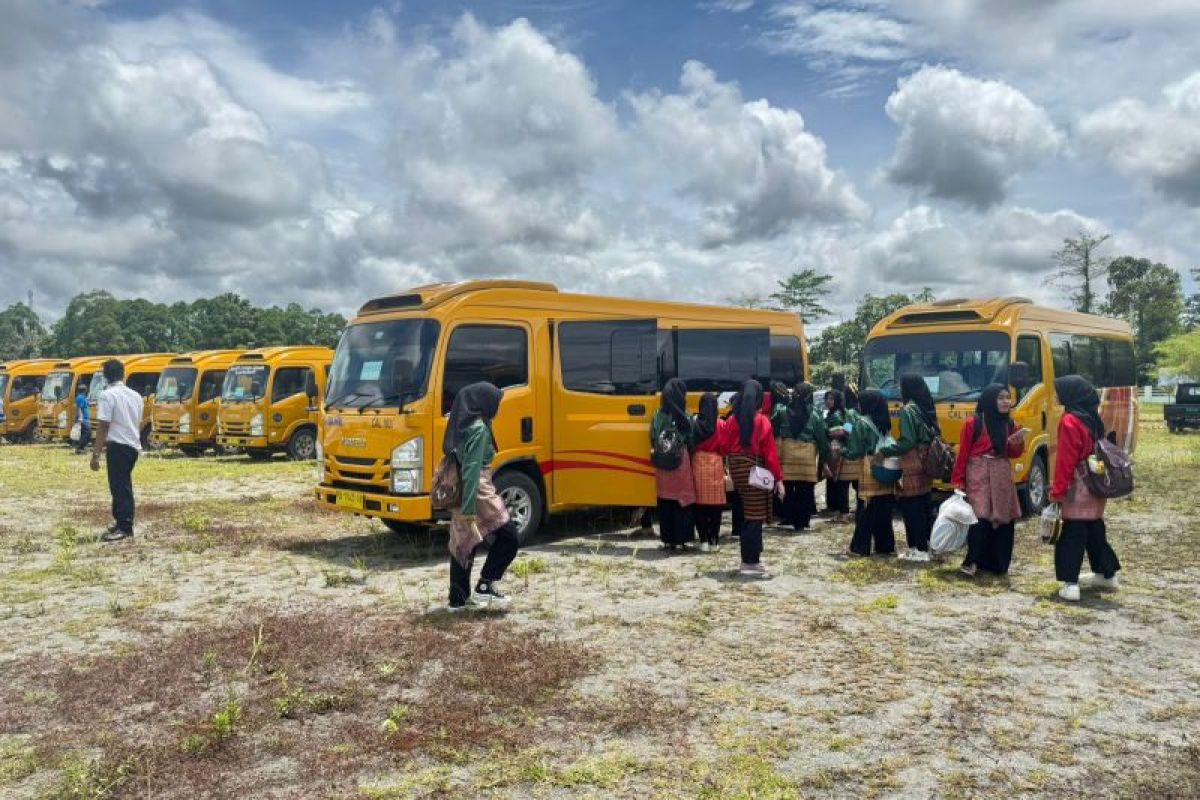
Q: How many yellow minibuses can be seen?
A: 7